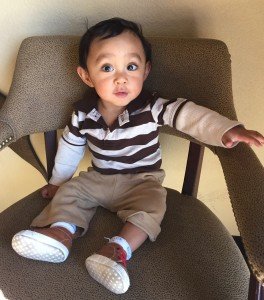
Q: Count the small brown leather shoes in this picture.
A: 2